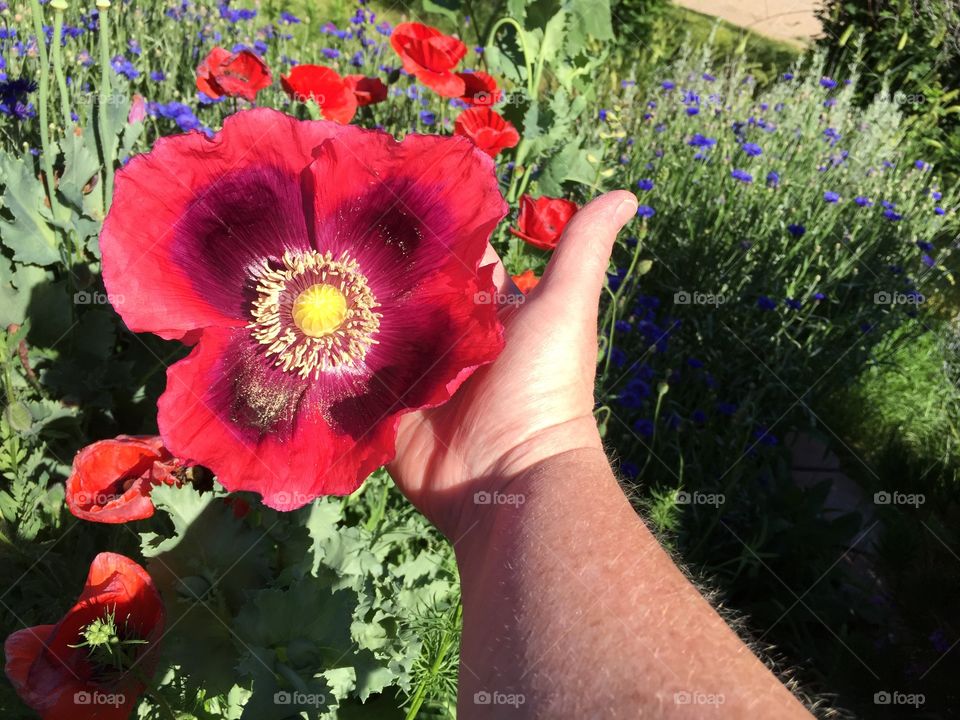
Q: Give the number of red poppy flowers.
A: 11